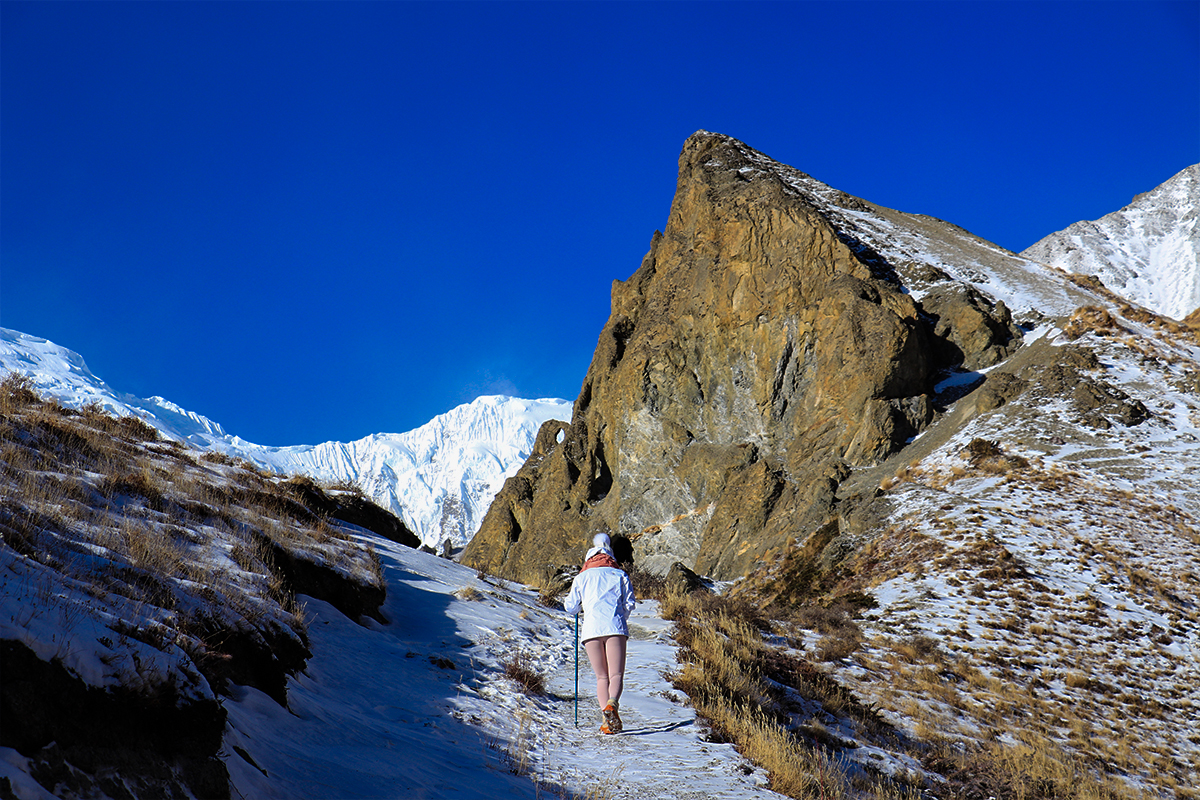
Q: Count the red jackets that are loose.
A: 0